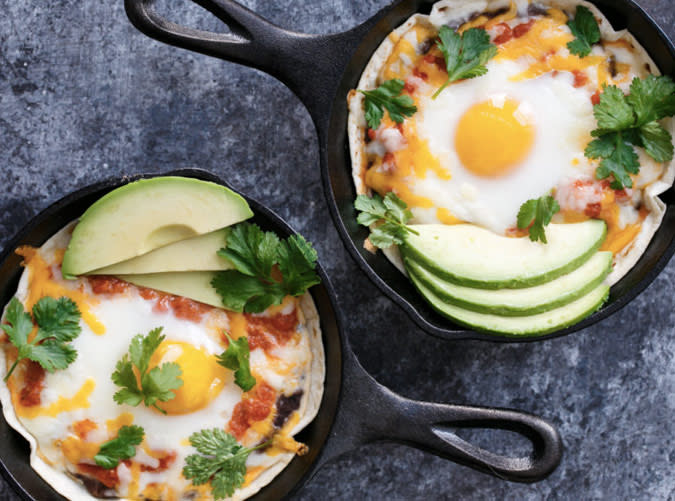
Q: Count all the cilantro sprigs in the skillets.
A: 12